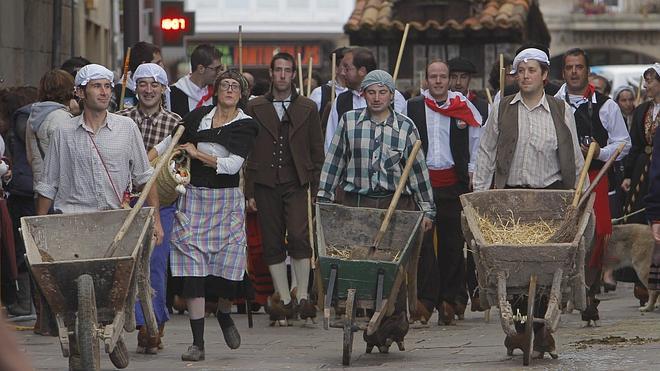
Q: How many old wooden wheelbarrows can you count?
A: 3